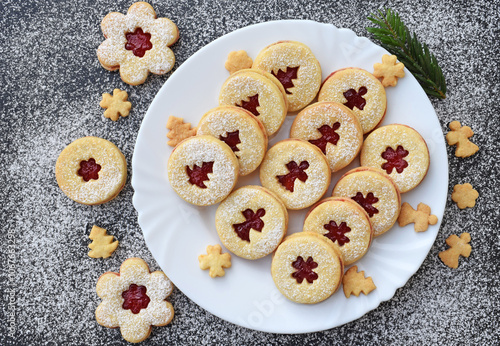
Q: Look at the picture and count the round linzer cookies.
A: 13